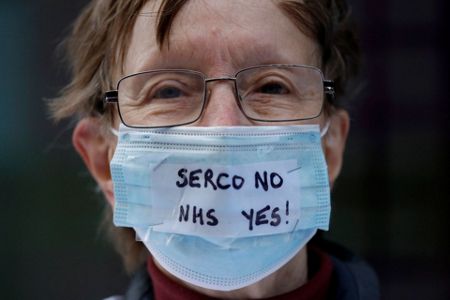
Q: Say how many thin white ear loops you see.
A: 2